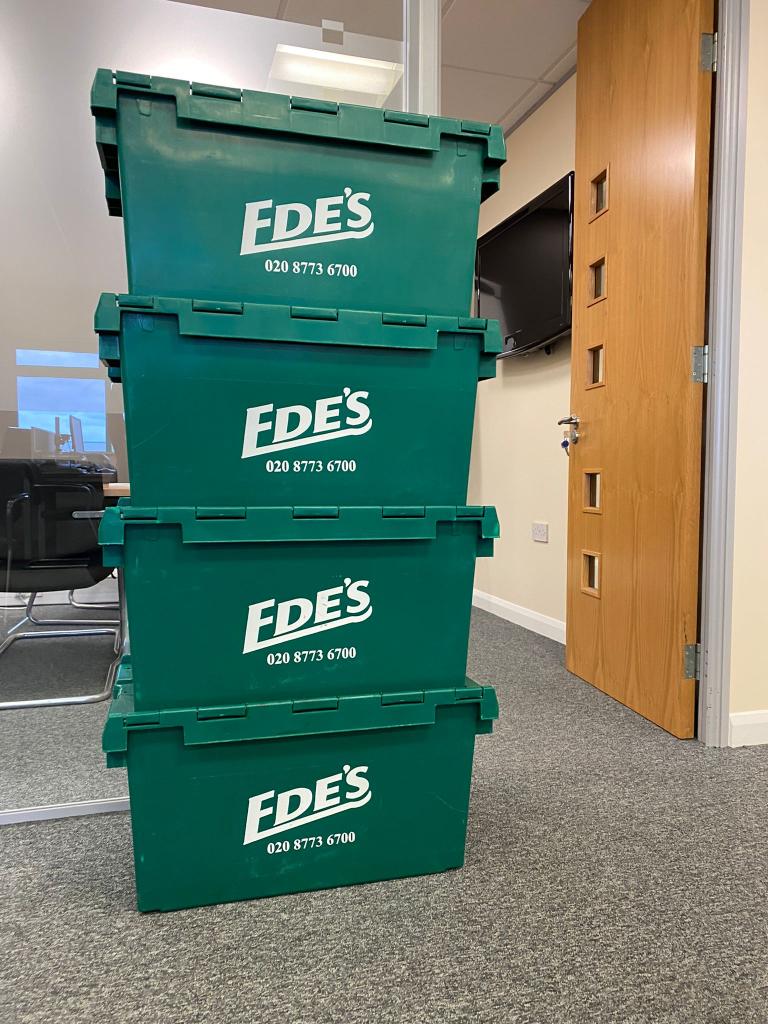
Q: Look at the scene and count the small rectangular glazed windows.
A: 5